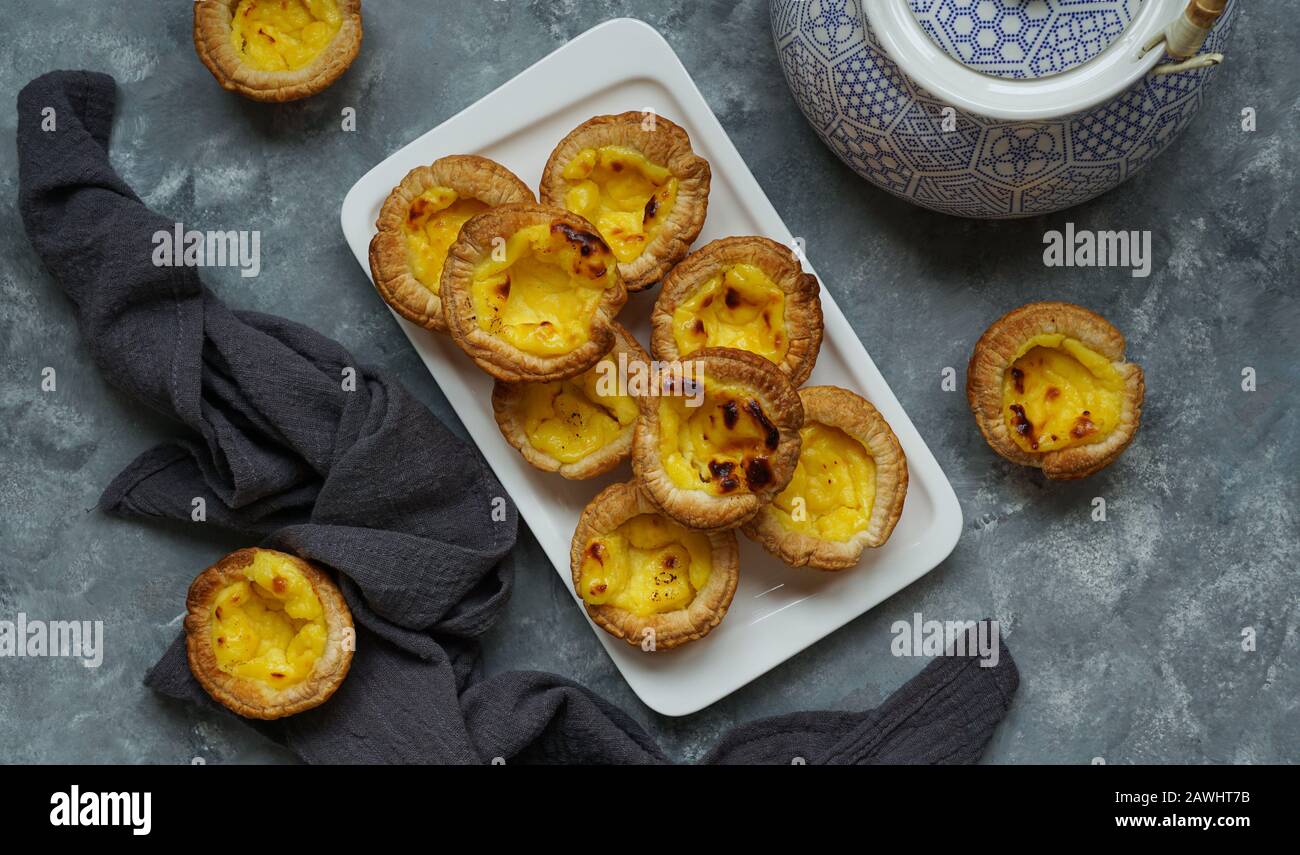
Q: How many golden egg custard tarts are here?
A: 11